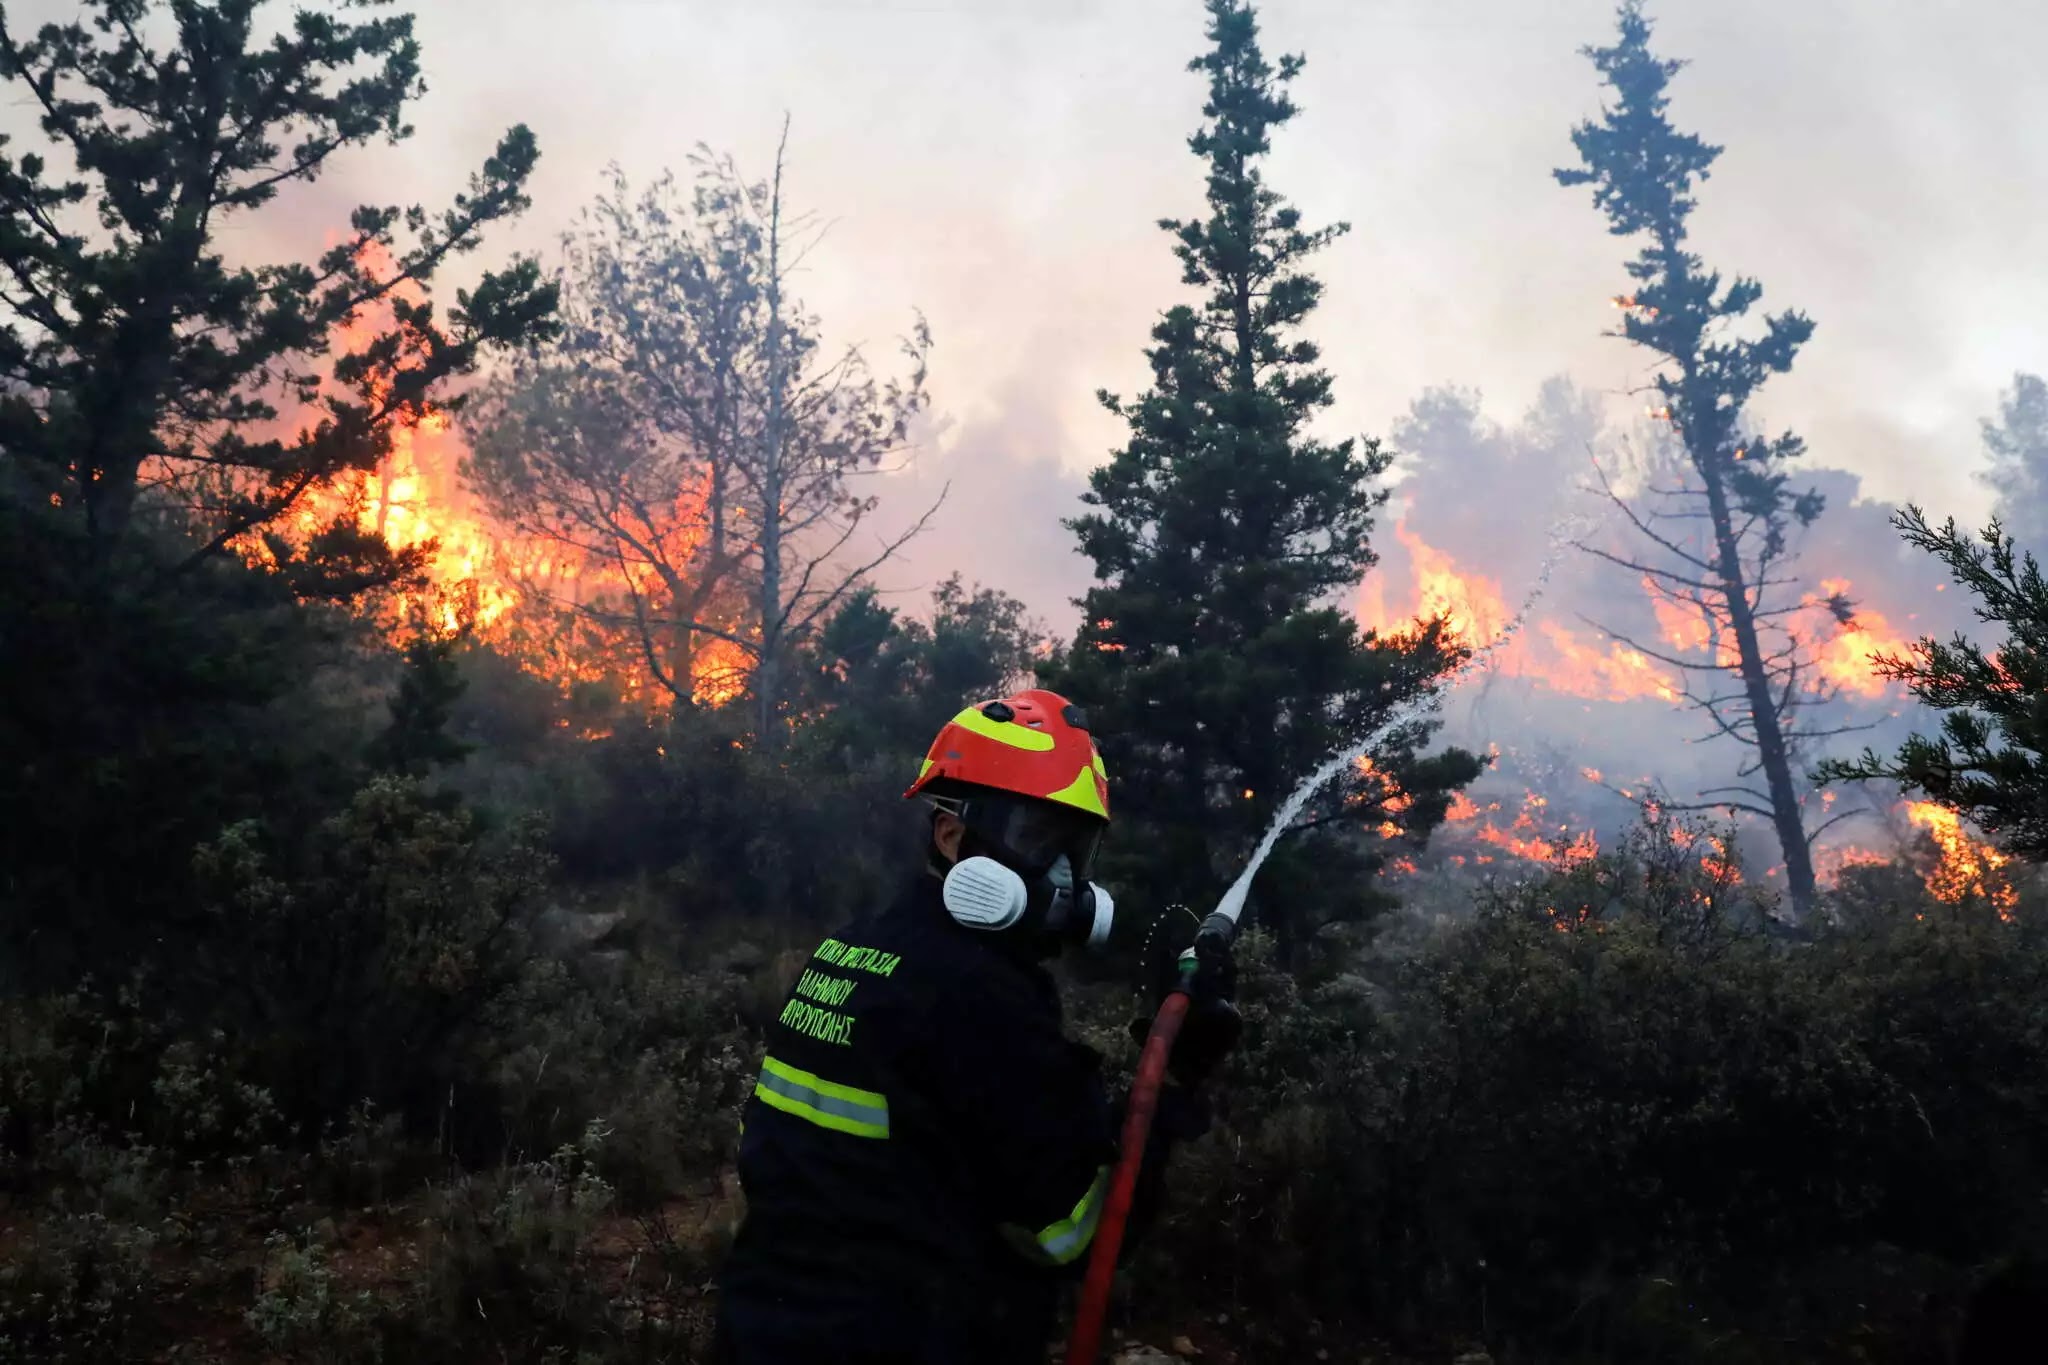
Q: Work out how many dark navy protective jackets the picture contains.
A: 1